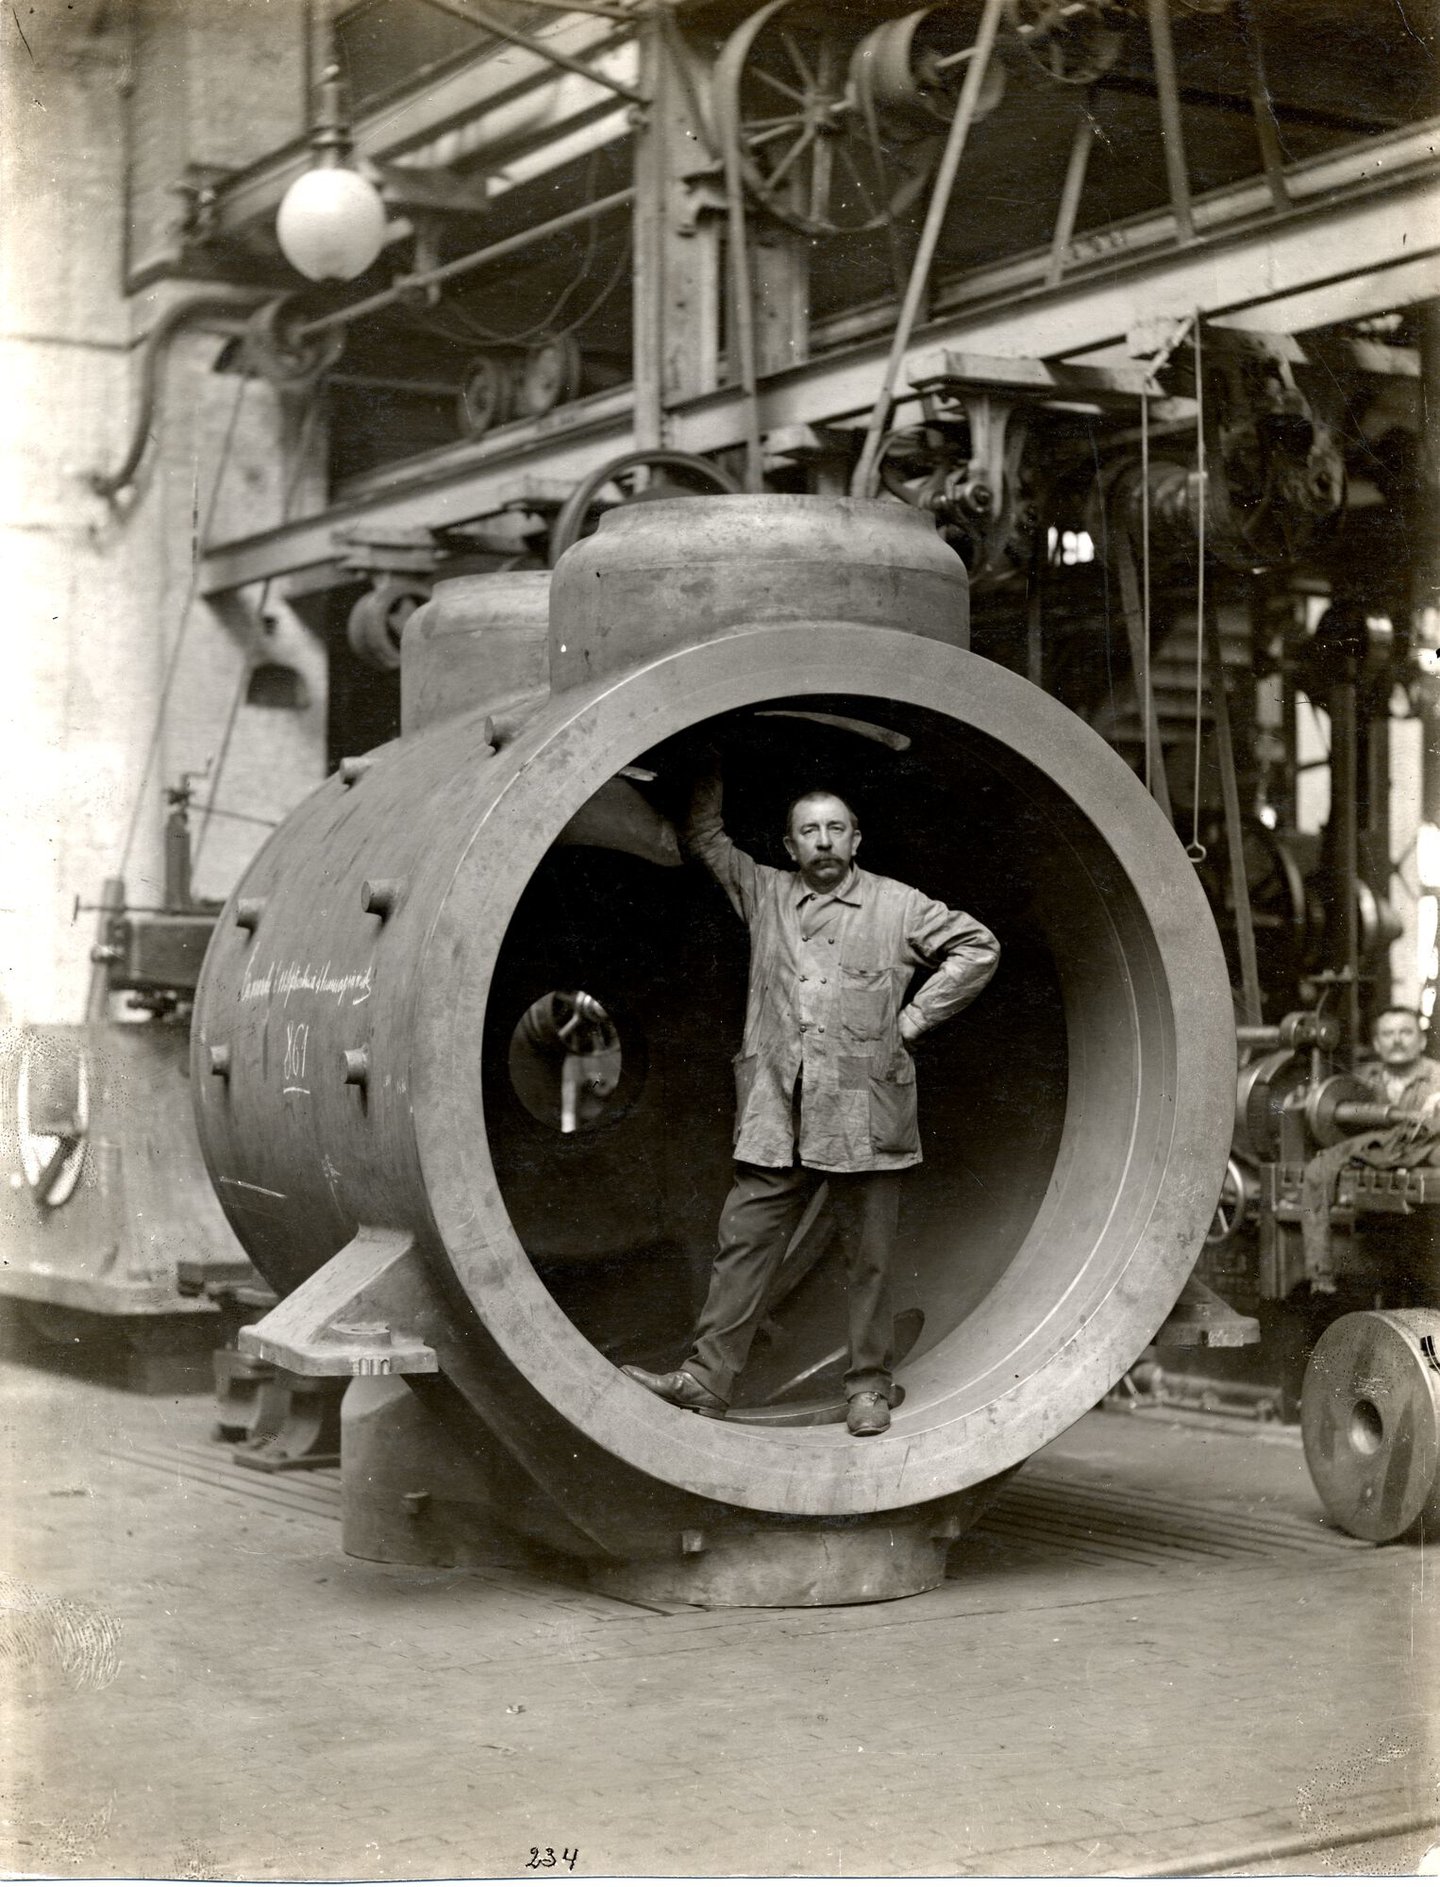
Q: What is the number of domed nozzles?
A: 2